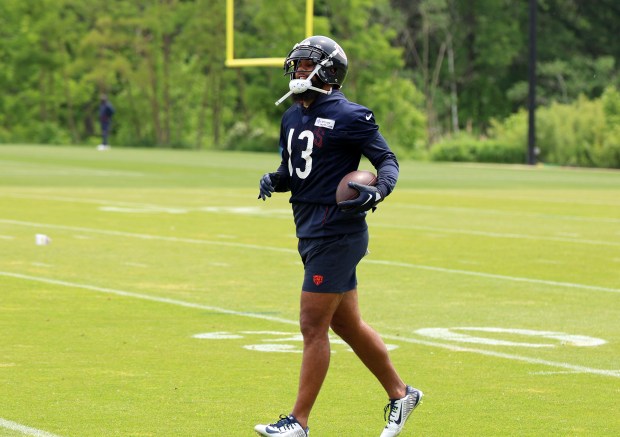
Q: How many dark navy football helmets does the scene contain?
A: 1